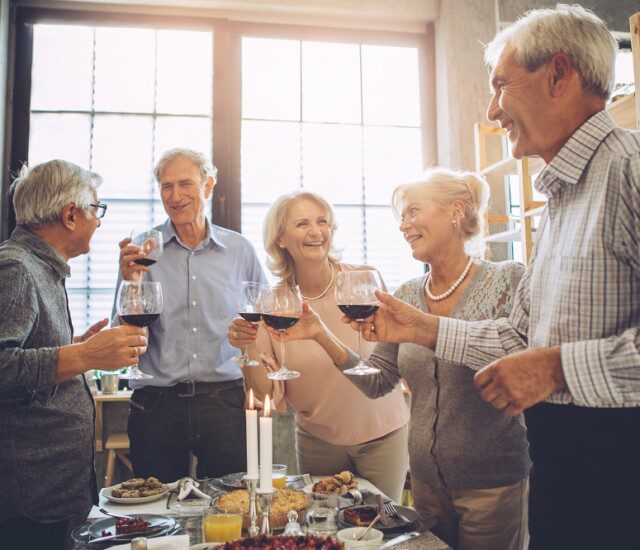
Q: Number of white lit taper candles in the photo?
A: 2